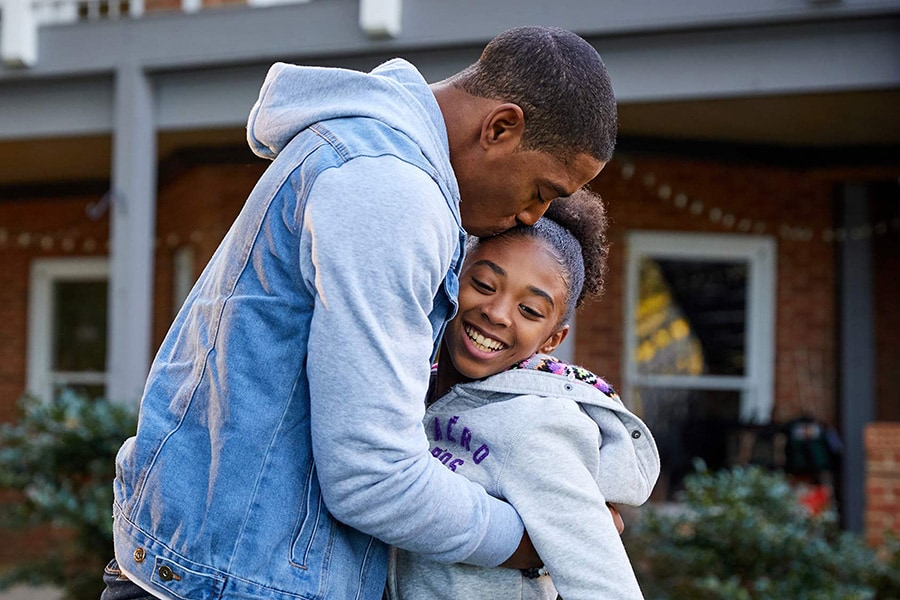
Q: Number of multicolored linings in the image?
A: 1